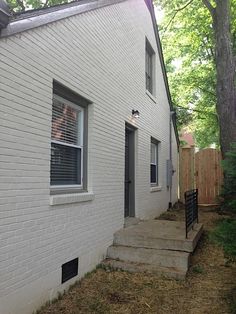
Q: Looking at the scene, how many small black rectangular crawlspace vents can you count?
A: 1